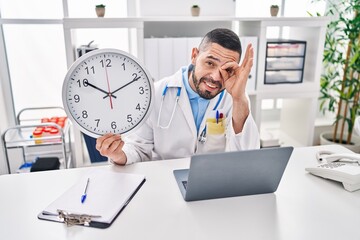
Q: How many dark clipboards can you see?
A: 1